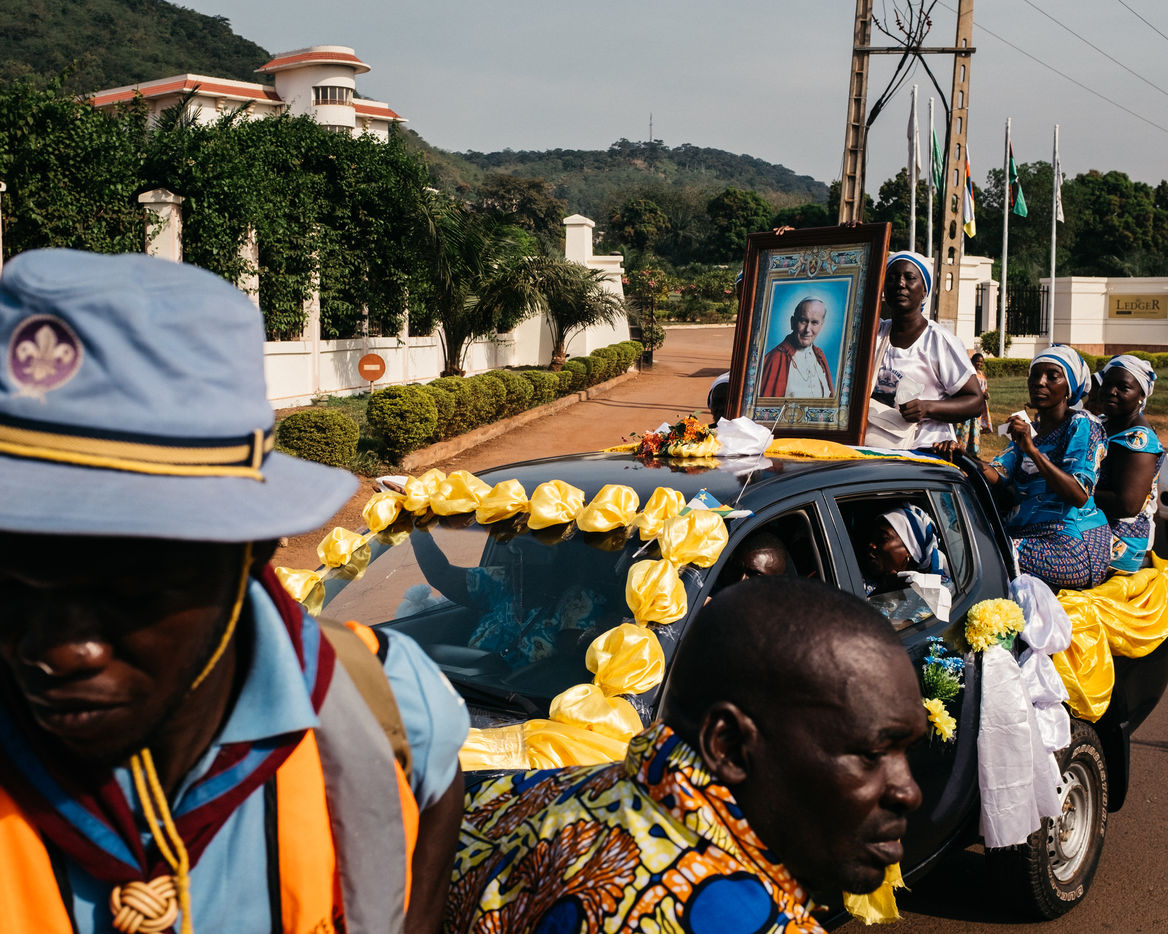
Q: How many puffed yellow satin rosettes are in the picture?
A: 13